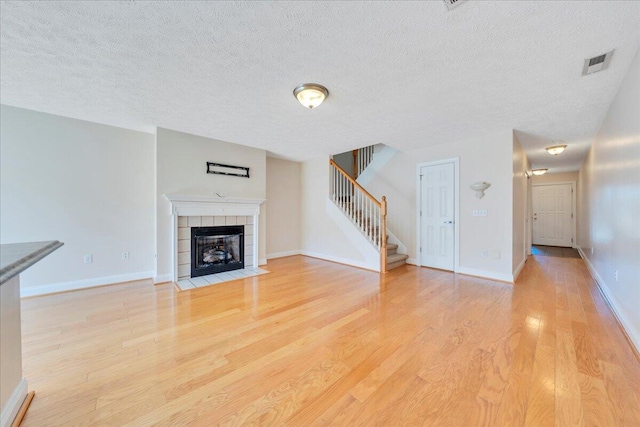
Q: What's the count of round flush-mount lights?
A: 3